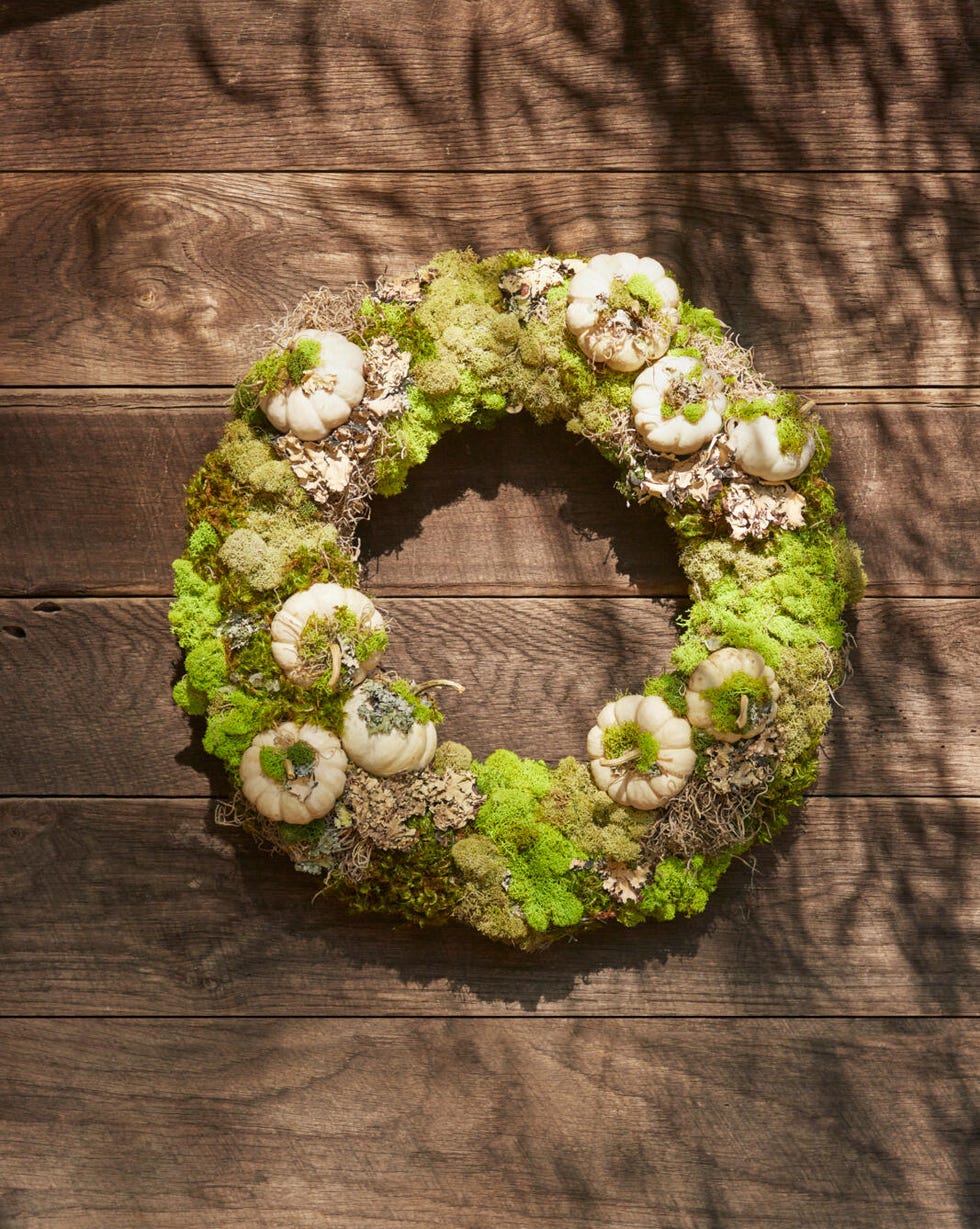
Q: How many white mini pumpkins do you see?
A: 9